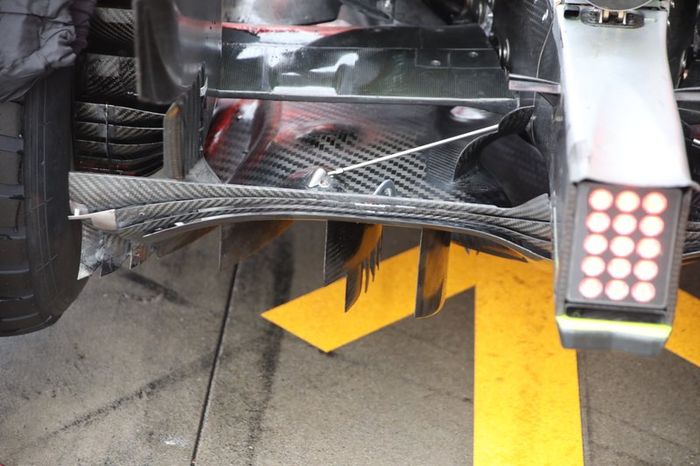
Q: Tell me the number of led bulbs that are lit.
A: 15